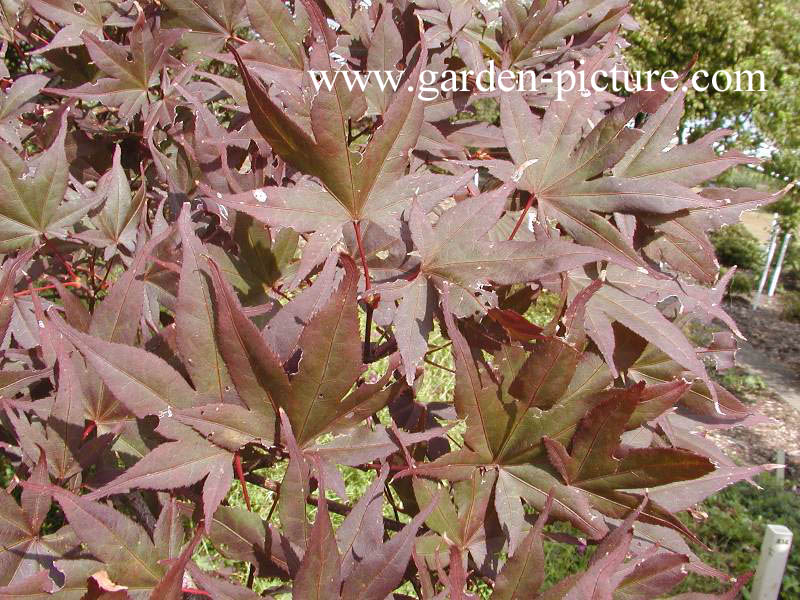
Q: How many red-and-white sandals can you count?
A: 0